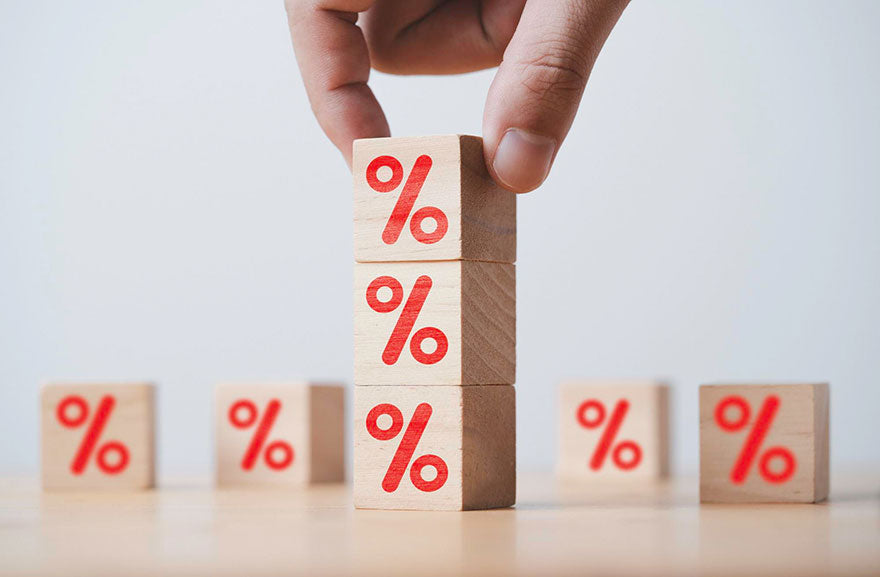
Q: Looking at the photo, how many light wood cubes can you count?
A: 7